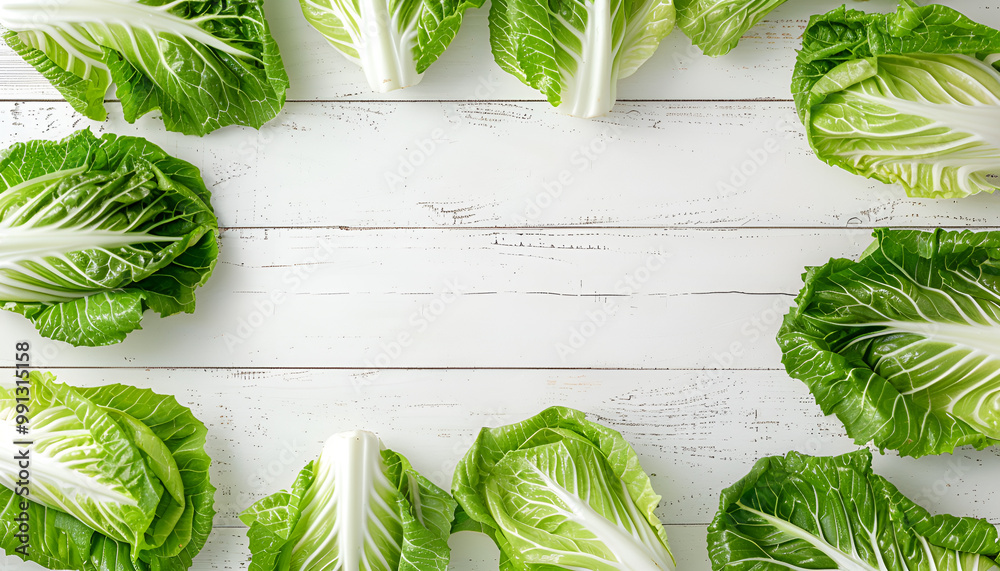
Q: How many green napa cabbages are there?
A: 11